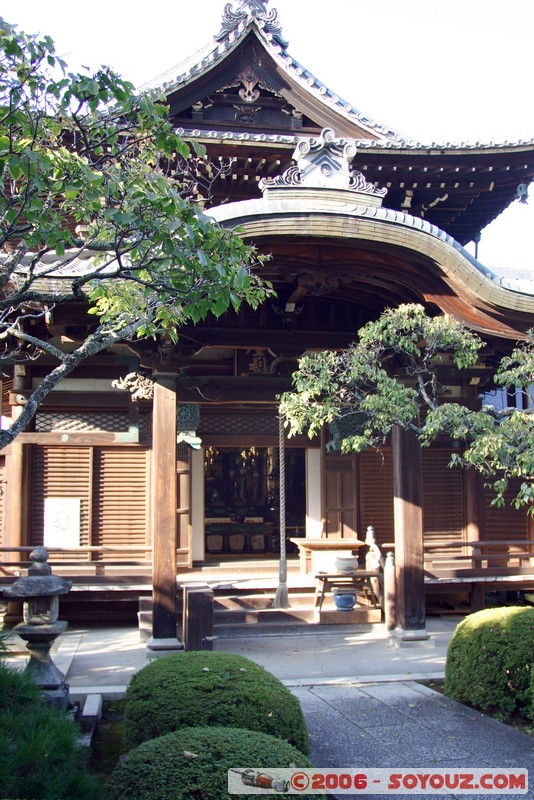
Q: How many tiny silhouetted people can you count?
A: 0